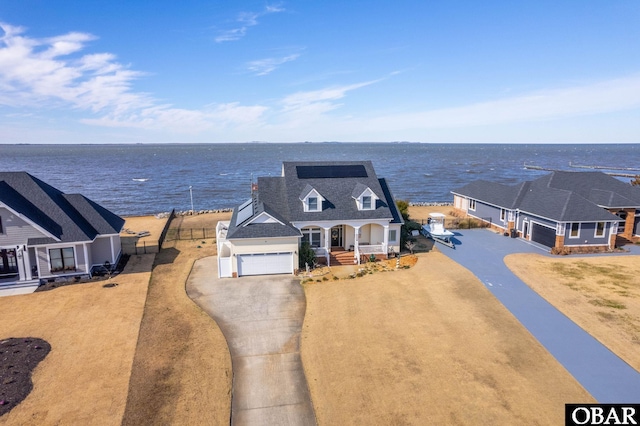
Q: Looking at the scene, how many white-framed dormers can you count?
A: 2